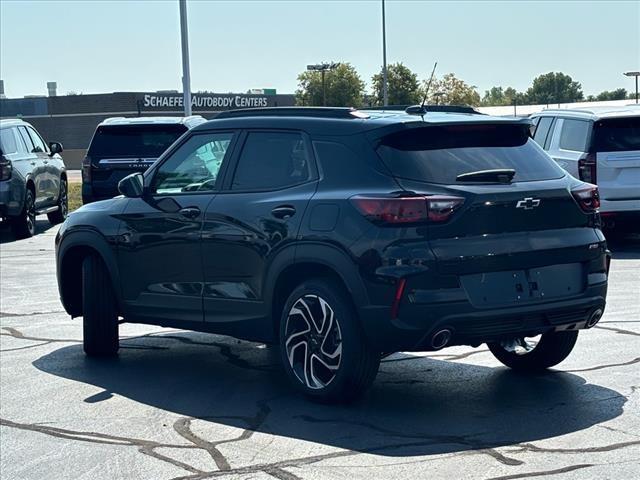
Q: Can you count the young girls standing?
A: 0